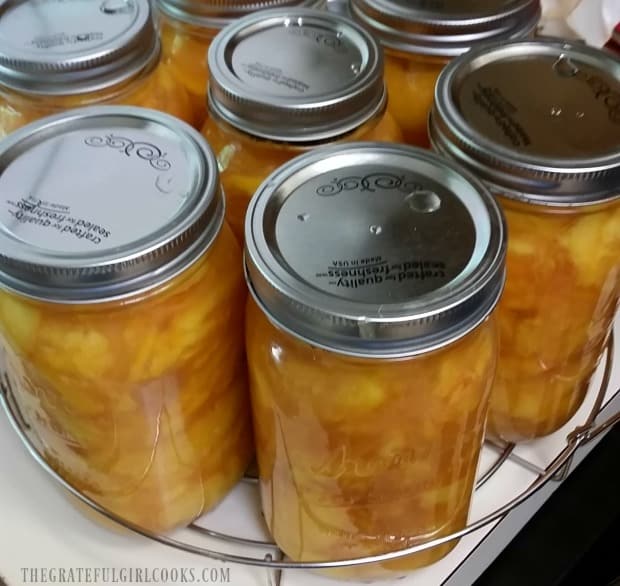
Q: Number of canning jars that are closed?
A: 7